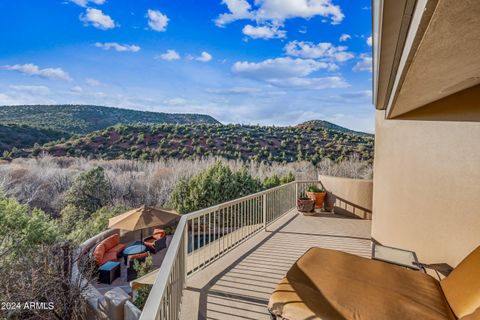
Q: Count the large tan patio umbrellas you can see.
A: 1